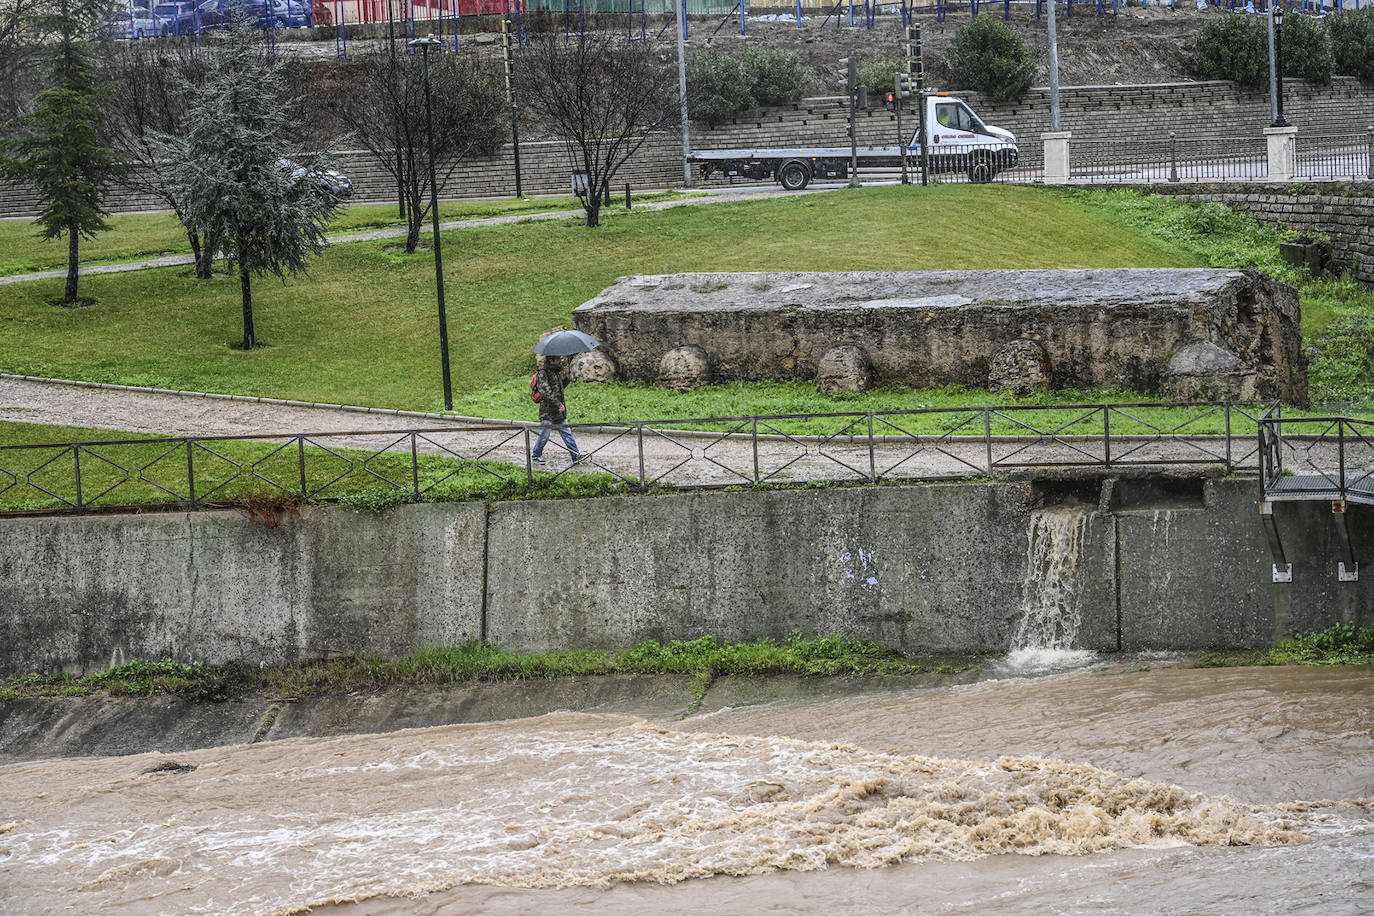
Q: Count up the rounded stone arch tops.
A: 5